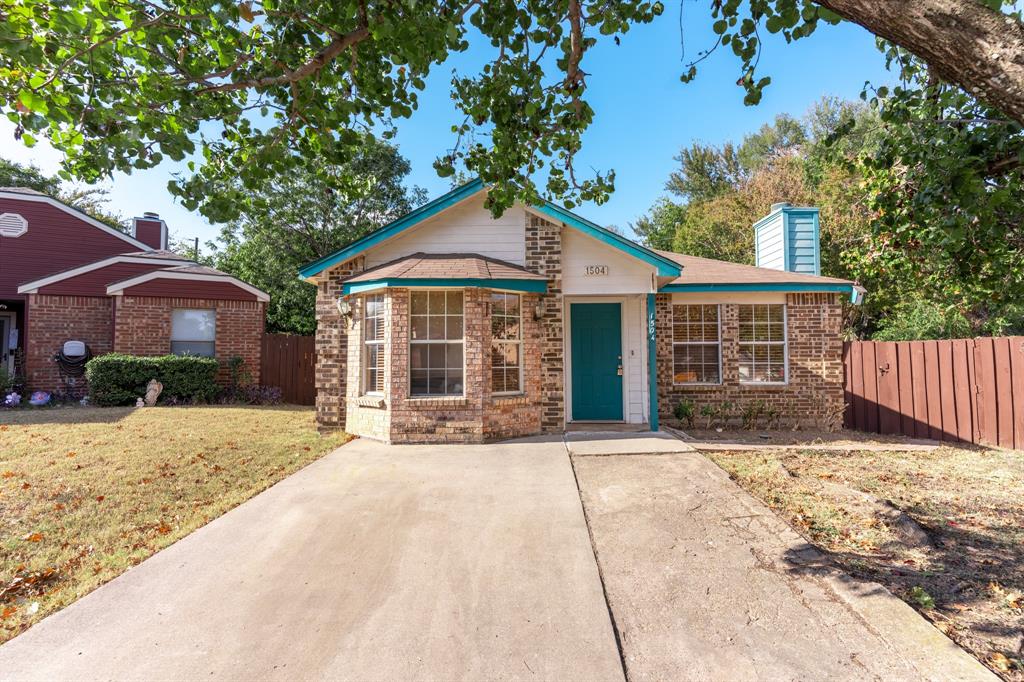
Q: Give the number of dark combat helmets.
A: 0